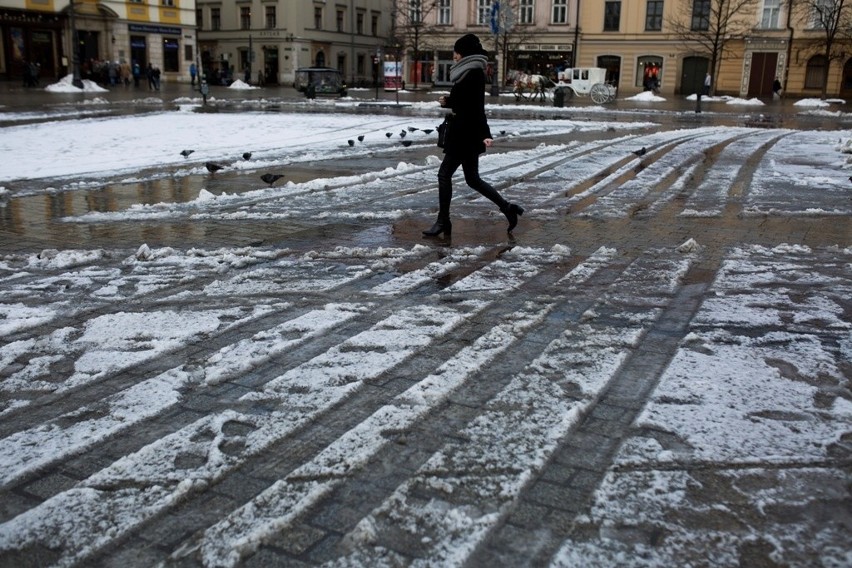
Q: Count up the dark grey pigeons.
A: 13